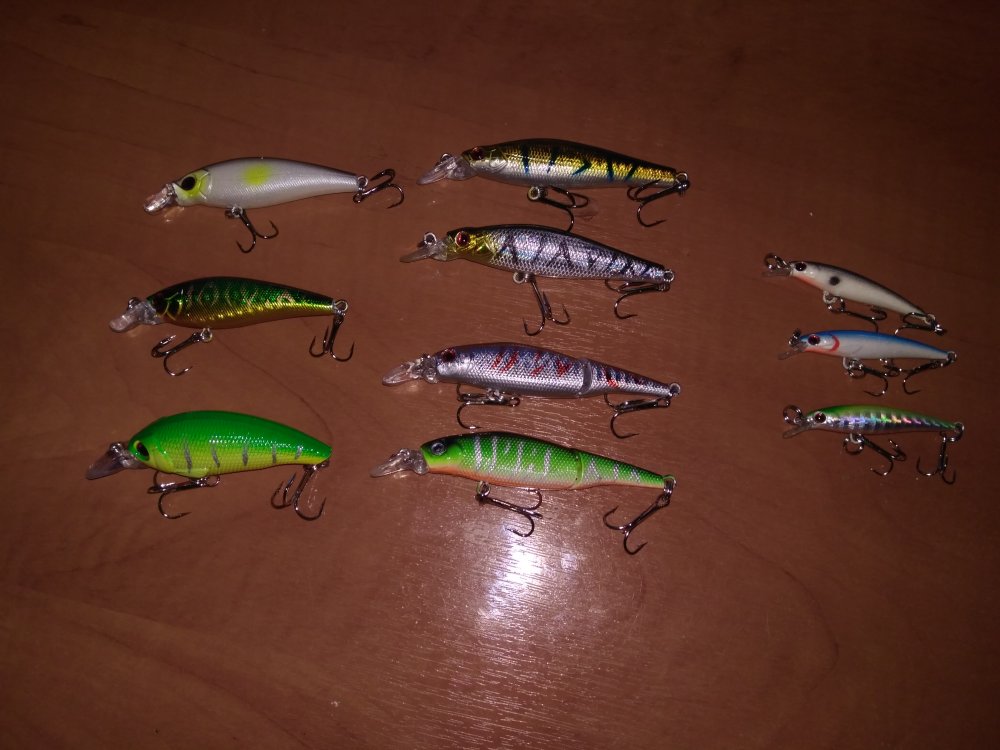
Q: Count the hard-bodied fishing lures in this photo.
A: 10